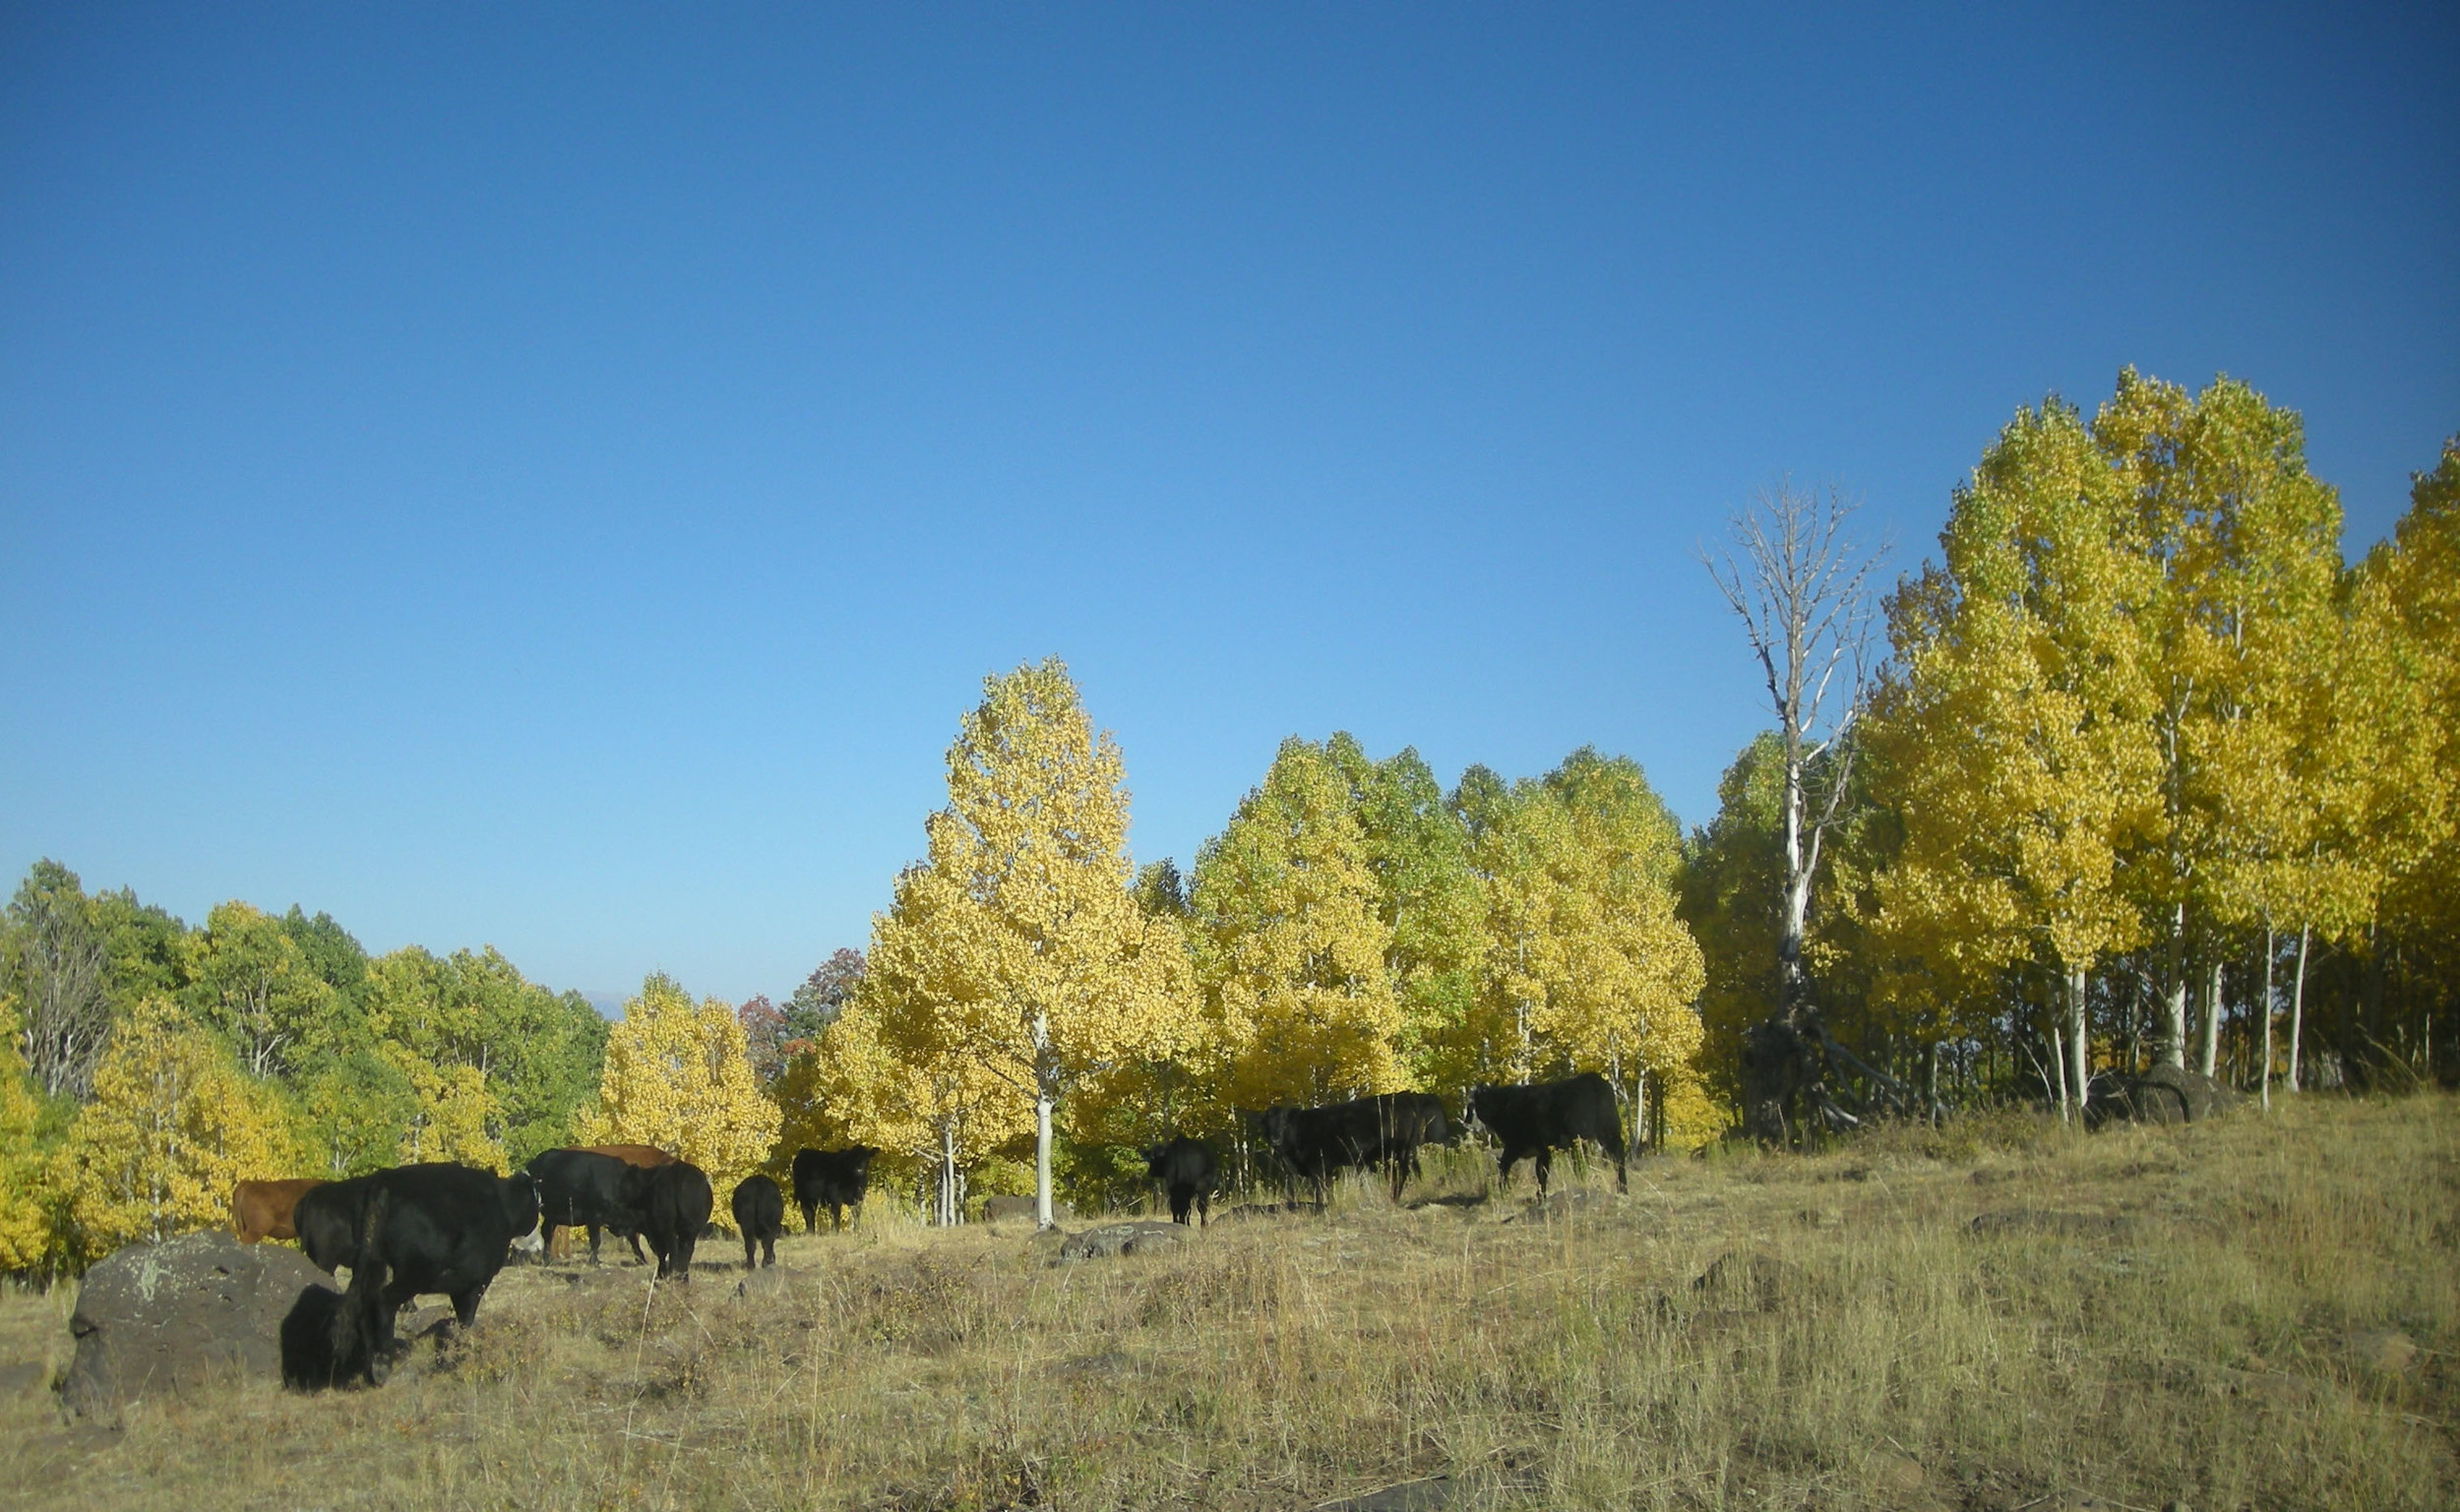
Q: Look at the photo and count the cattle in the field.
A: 13